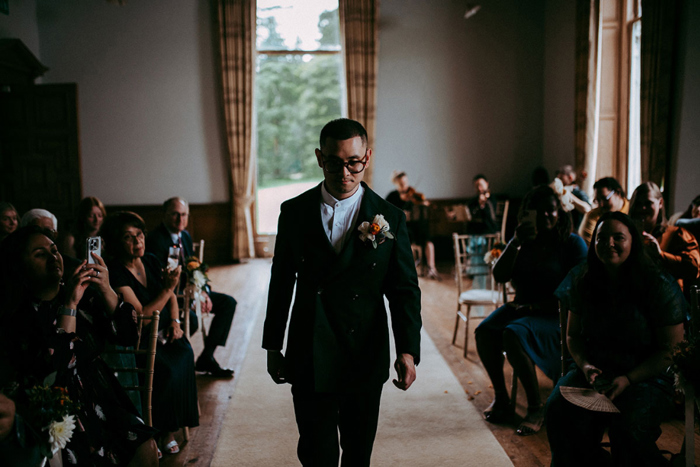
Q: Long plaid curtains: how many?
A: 4